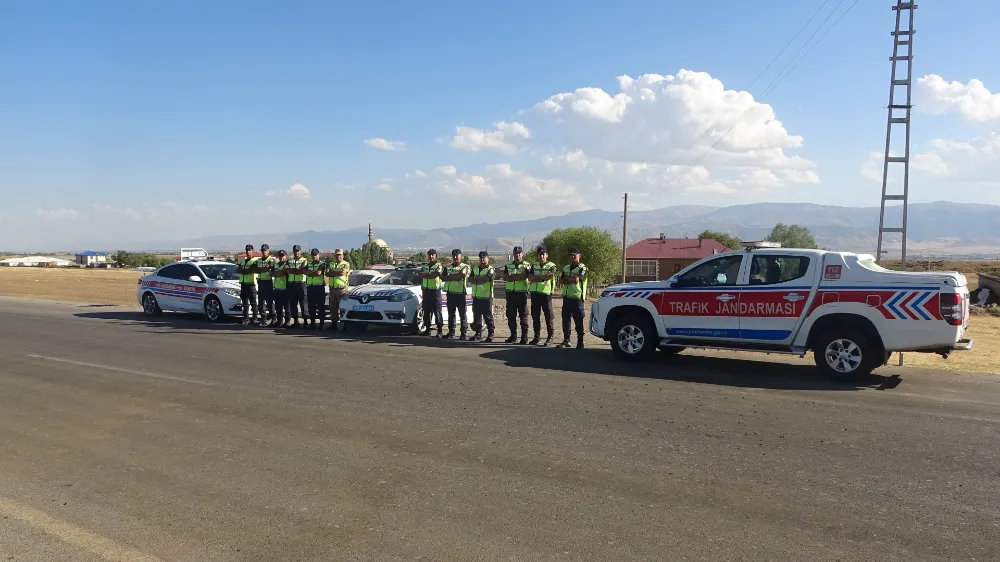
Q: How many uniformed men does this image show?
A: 12